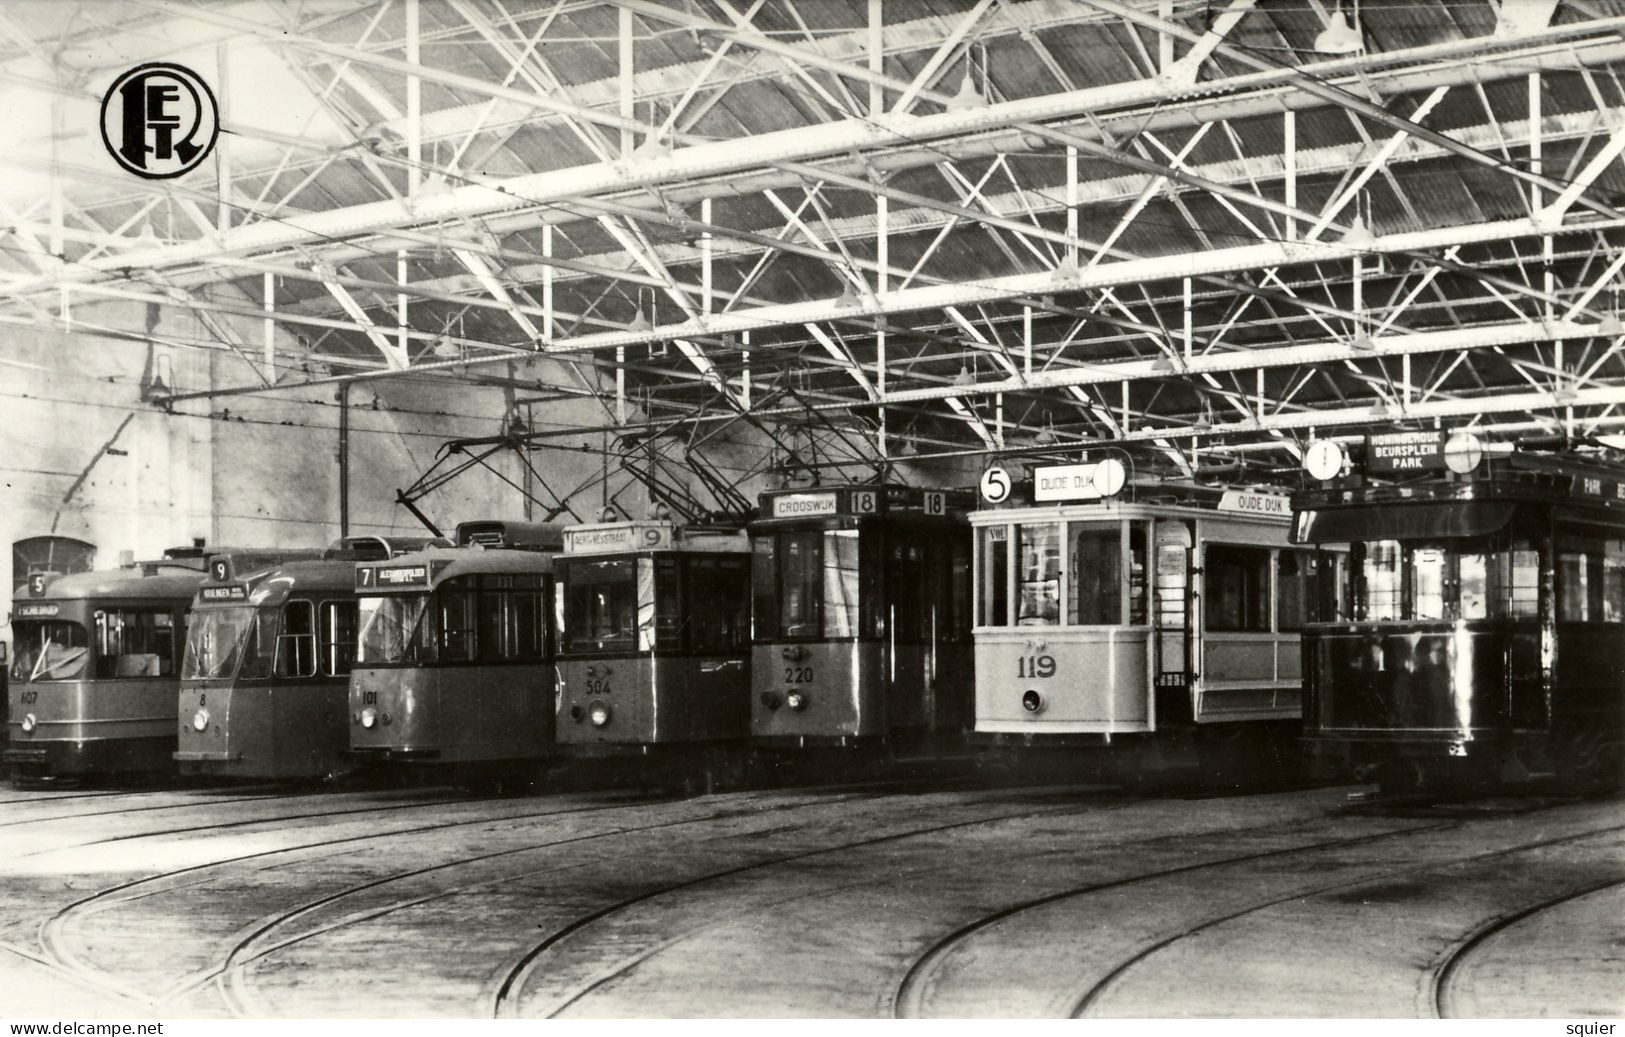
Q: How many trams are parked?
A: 7